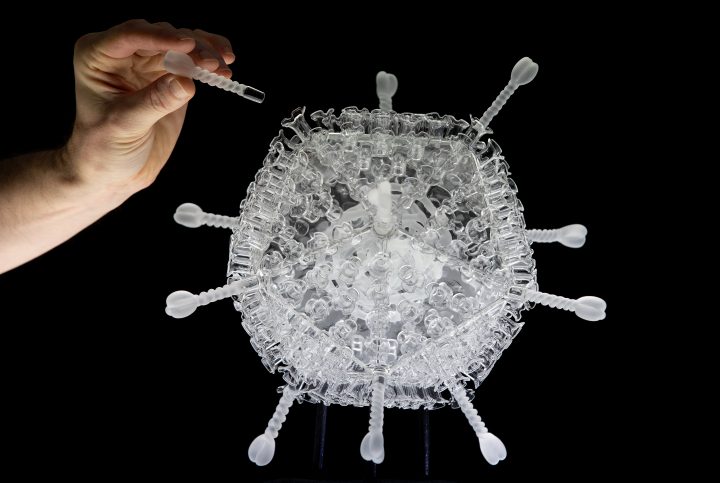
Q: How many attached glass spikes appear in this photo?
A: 10